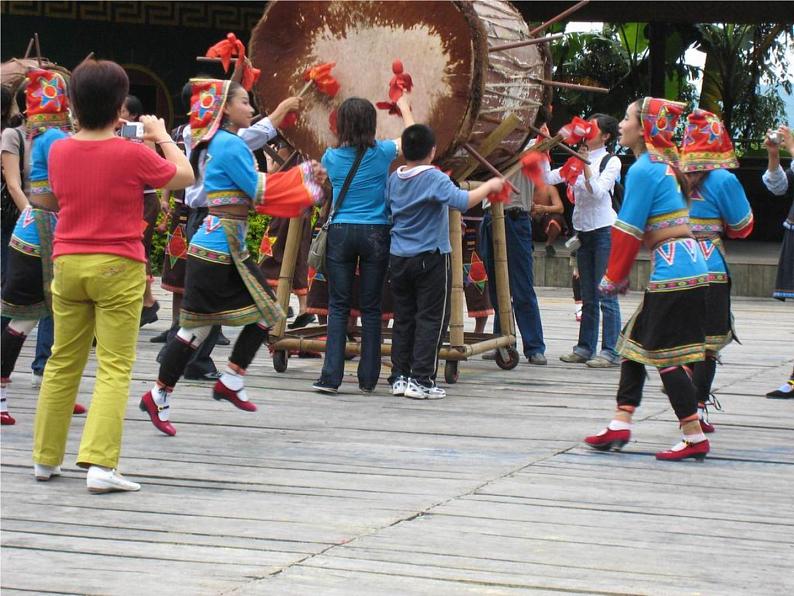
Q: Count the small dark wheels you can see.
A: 3